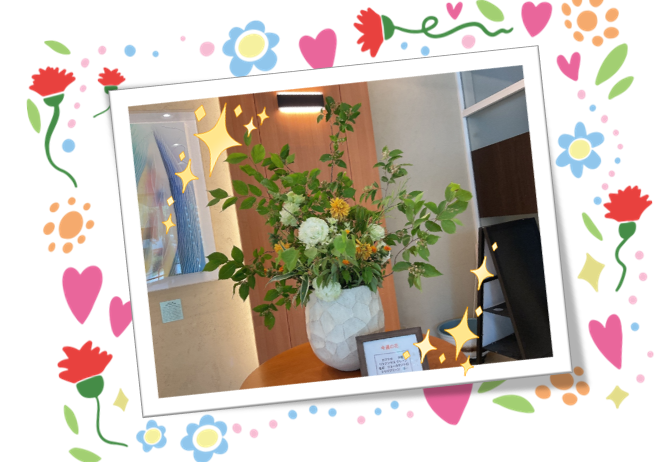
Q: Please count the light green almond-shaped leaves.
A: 10